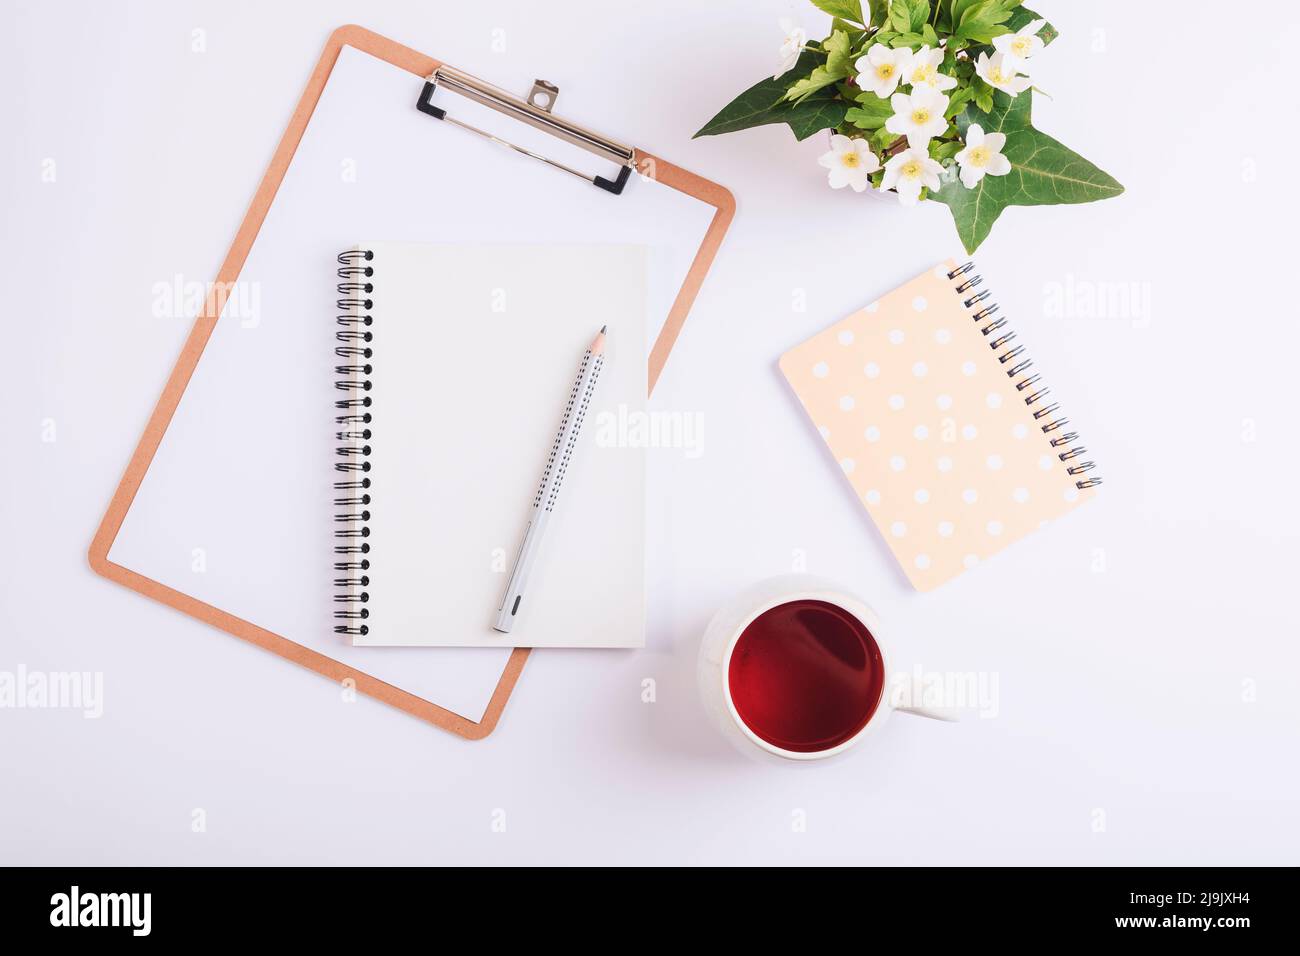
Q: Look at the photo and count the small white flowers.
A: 9